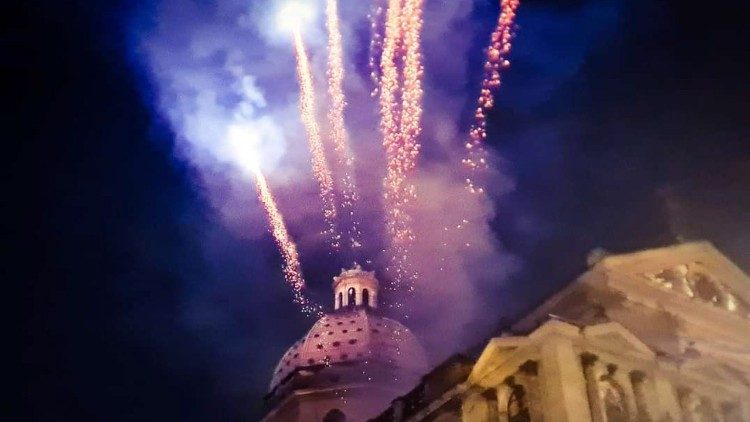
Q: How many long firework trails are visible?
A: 6